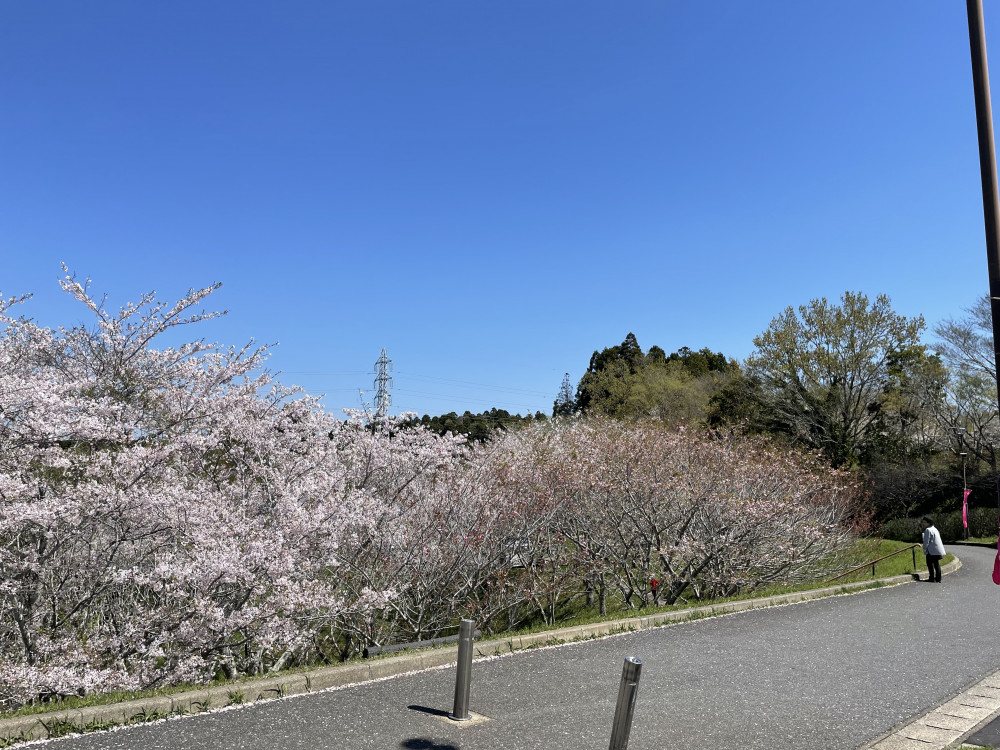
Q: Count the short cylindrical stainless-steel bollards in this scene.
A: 2